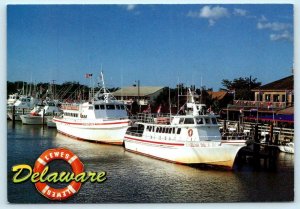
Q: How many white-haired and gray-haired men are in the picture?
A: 0